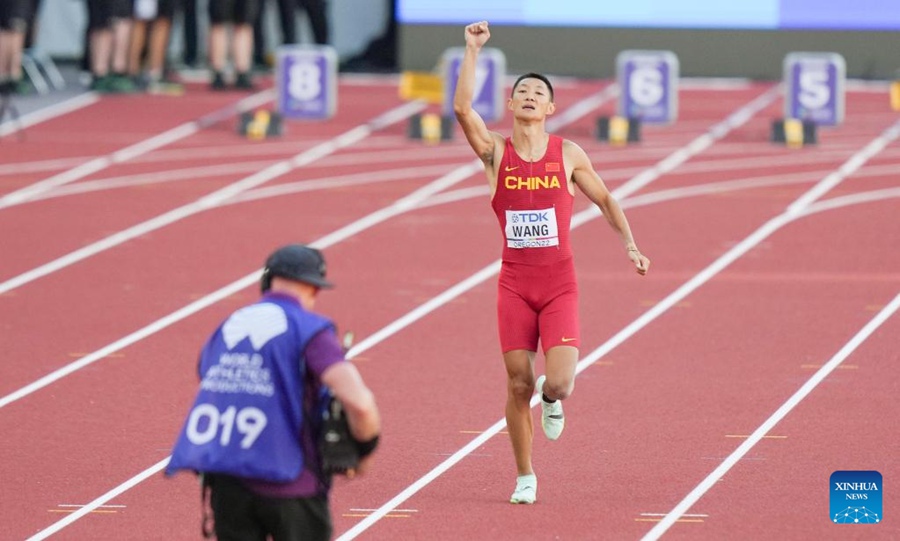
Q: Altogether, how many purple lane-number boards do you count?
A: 4